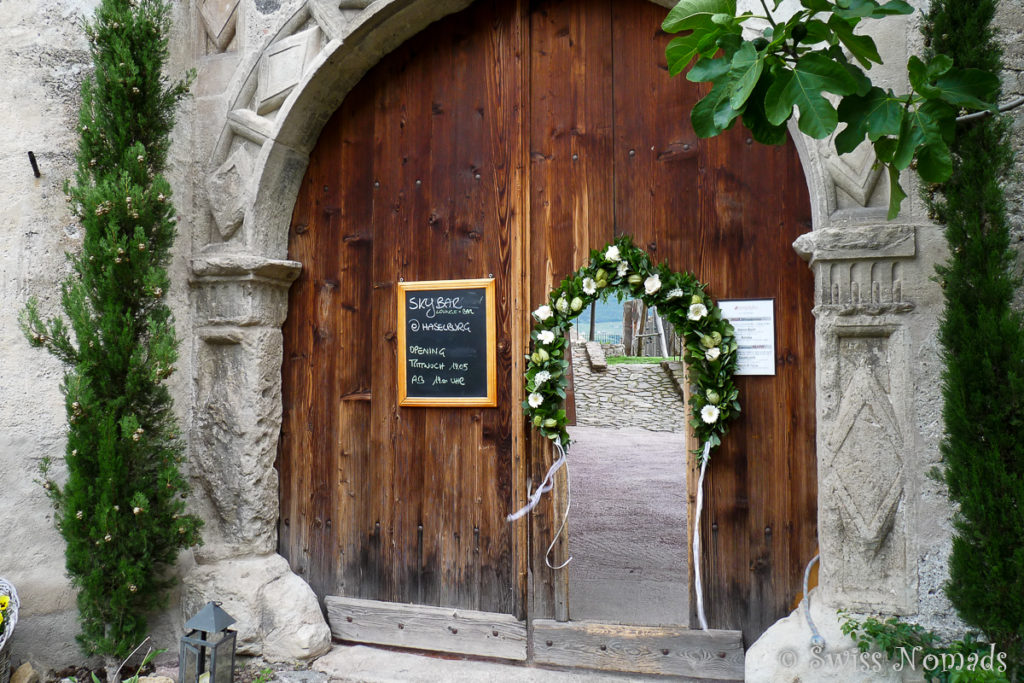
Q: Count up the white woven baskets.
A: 1